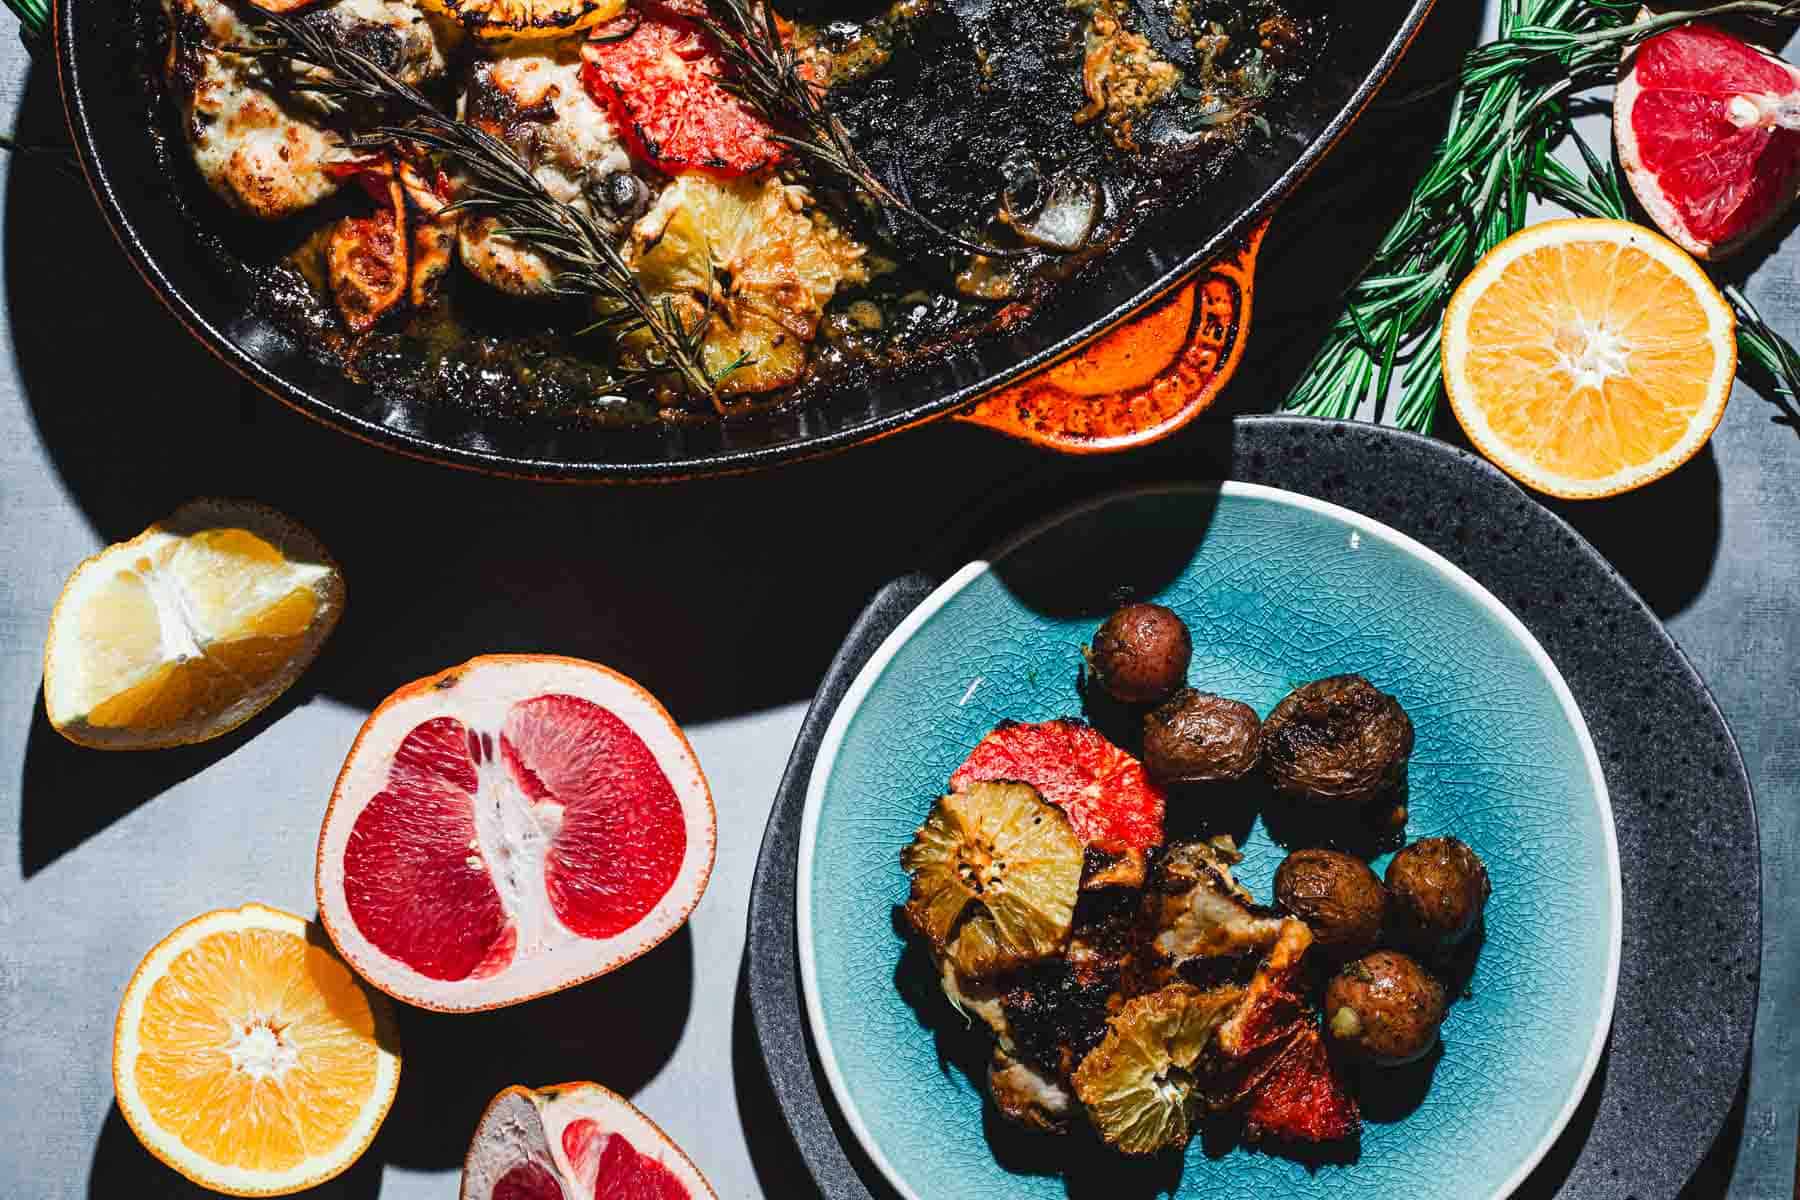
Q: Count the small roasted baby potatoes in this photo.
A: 6